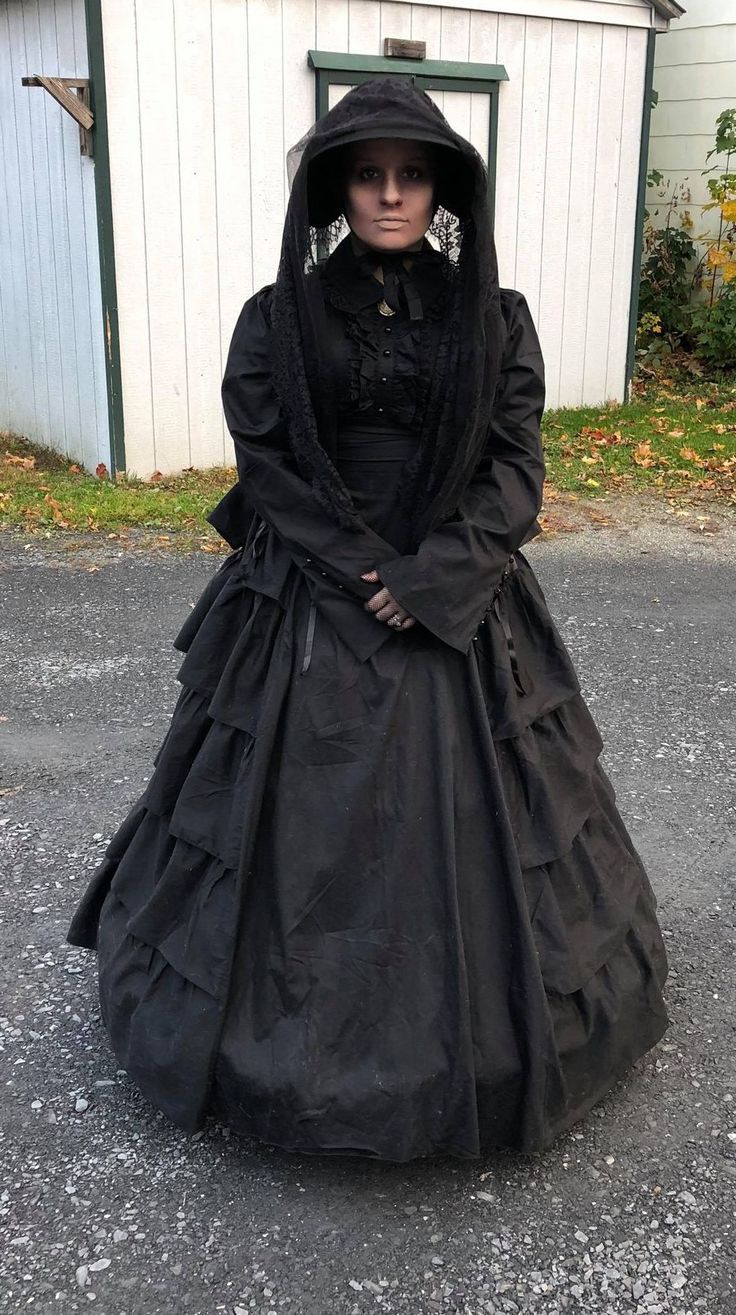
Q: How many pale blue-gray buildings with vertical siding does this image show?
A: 1